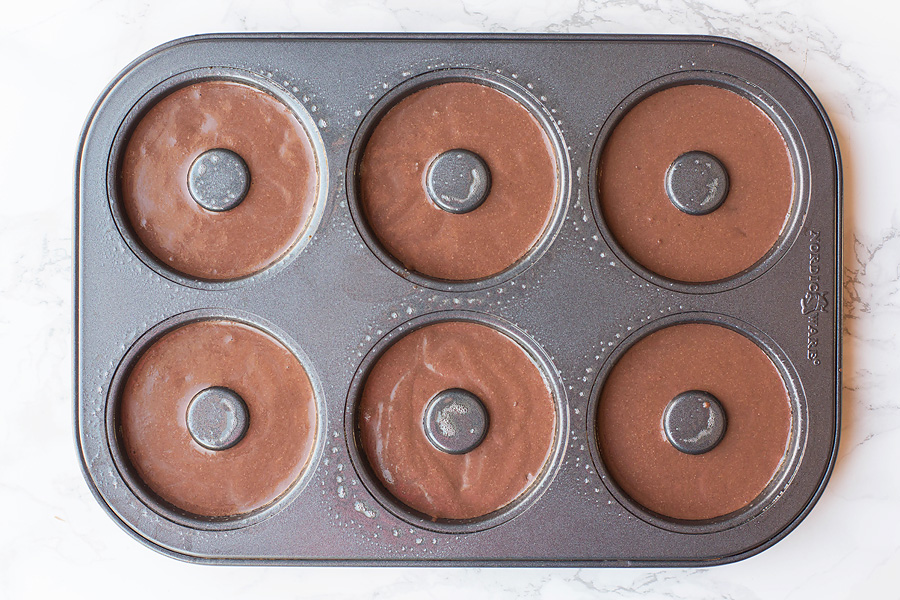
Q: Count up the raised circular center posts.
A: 6